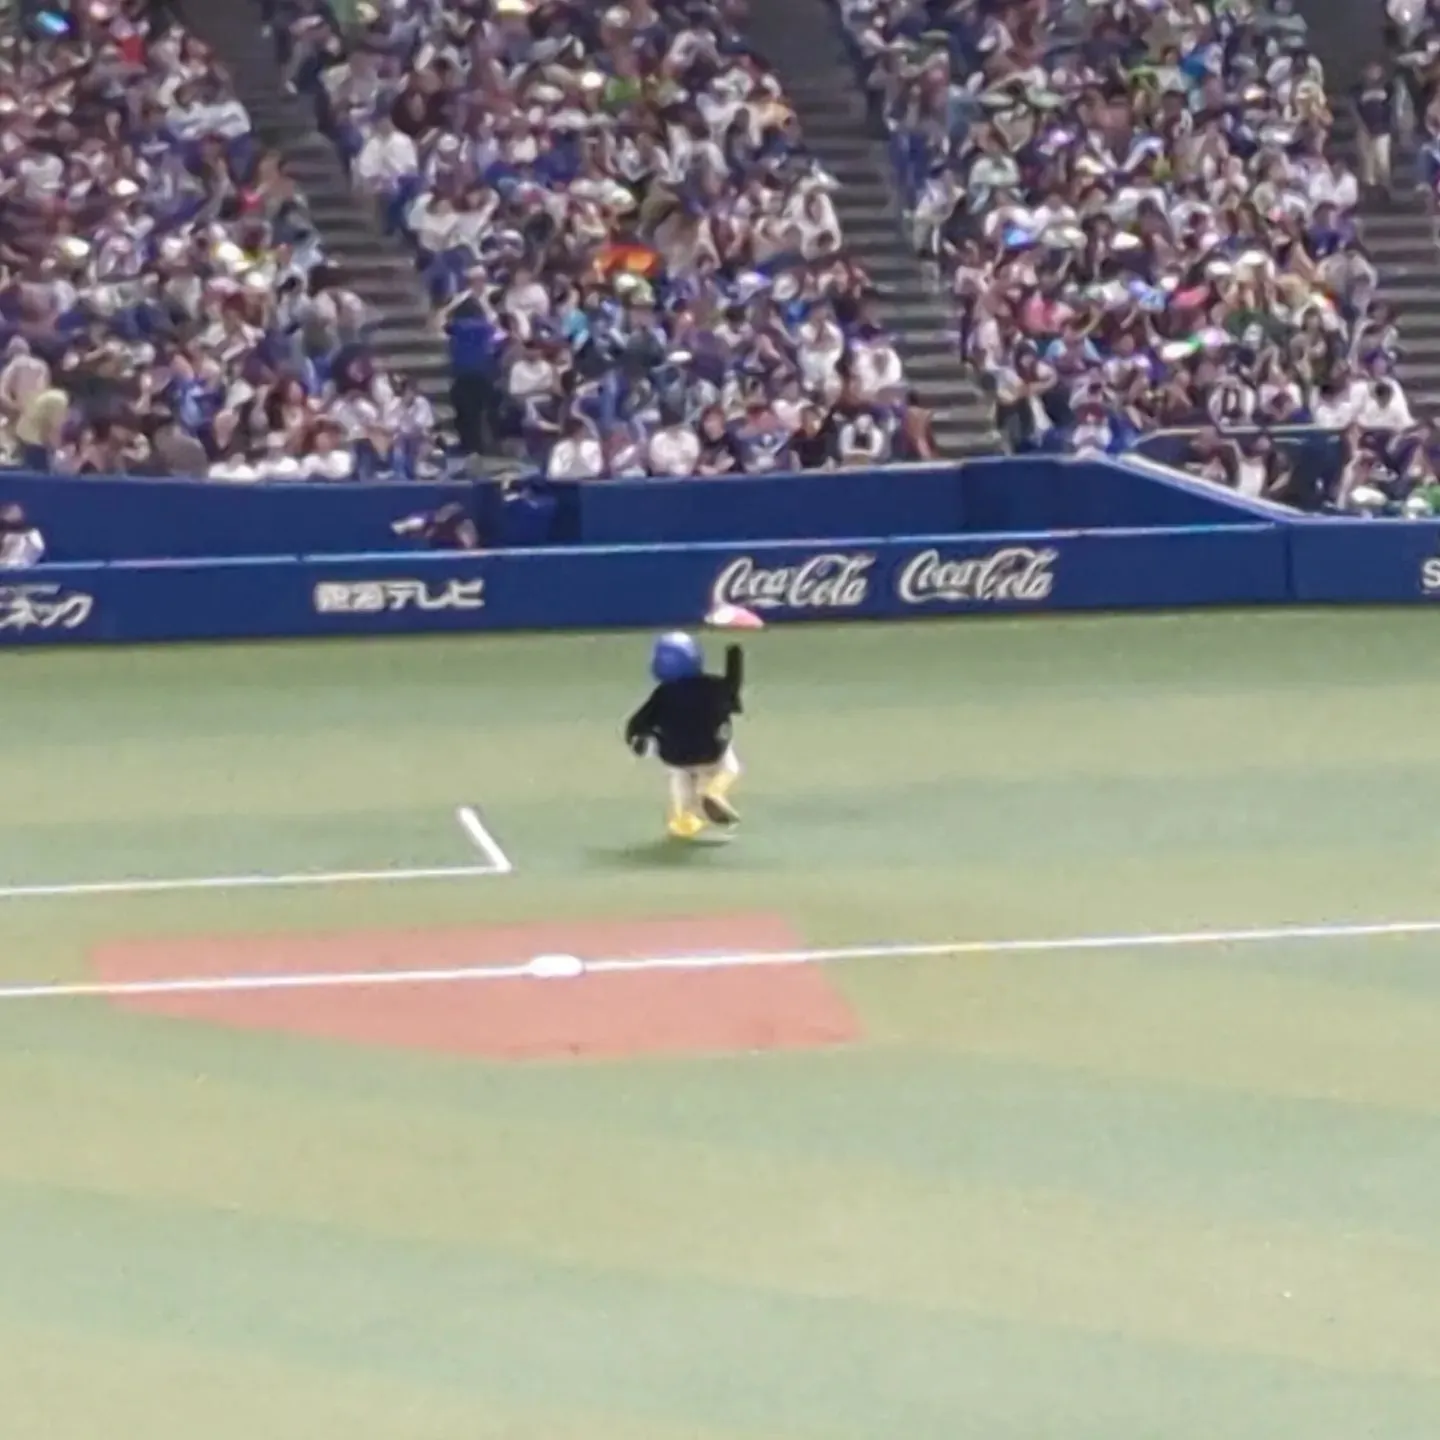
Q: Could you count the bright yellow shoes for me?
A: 2